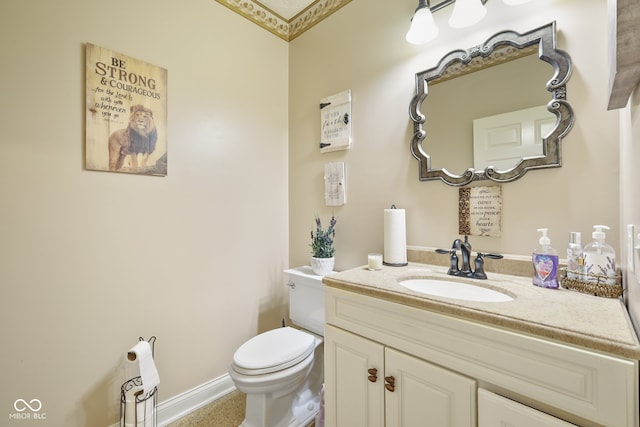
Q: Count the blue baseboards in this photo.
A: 0